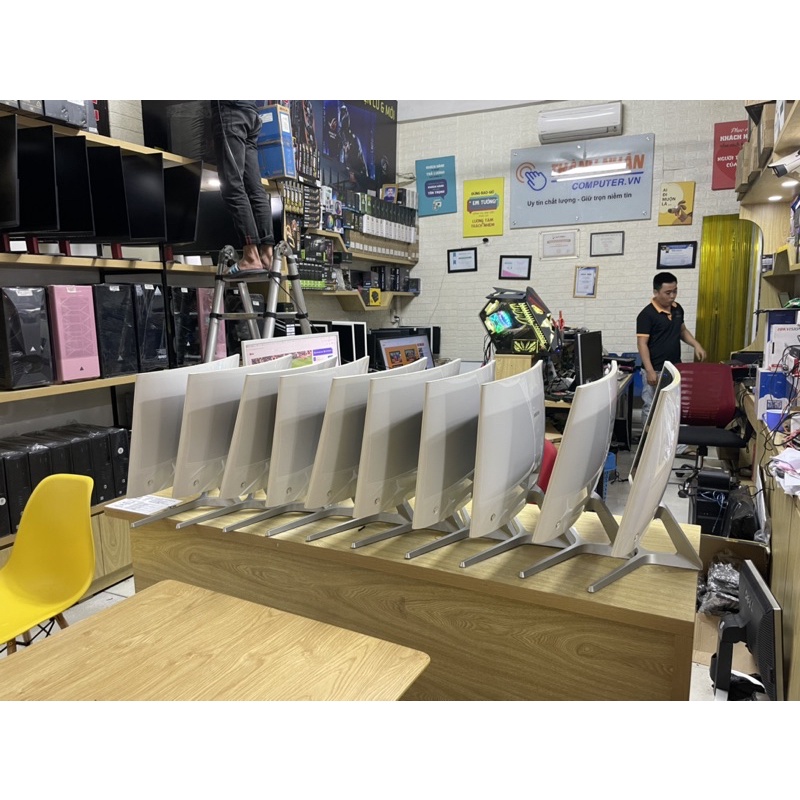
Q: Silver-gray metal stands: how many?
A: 10